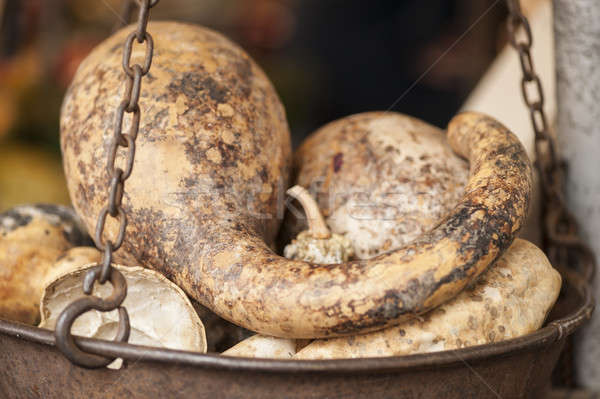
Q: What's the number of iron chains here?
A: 2